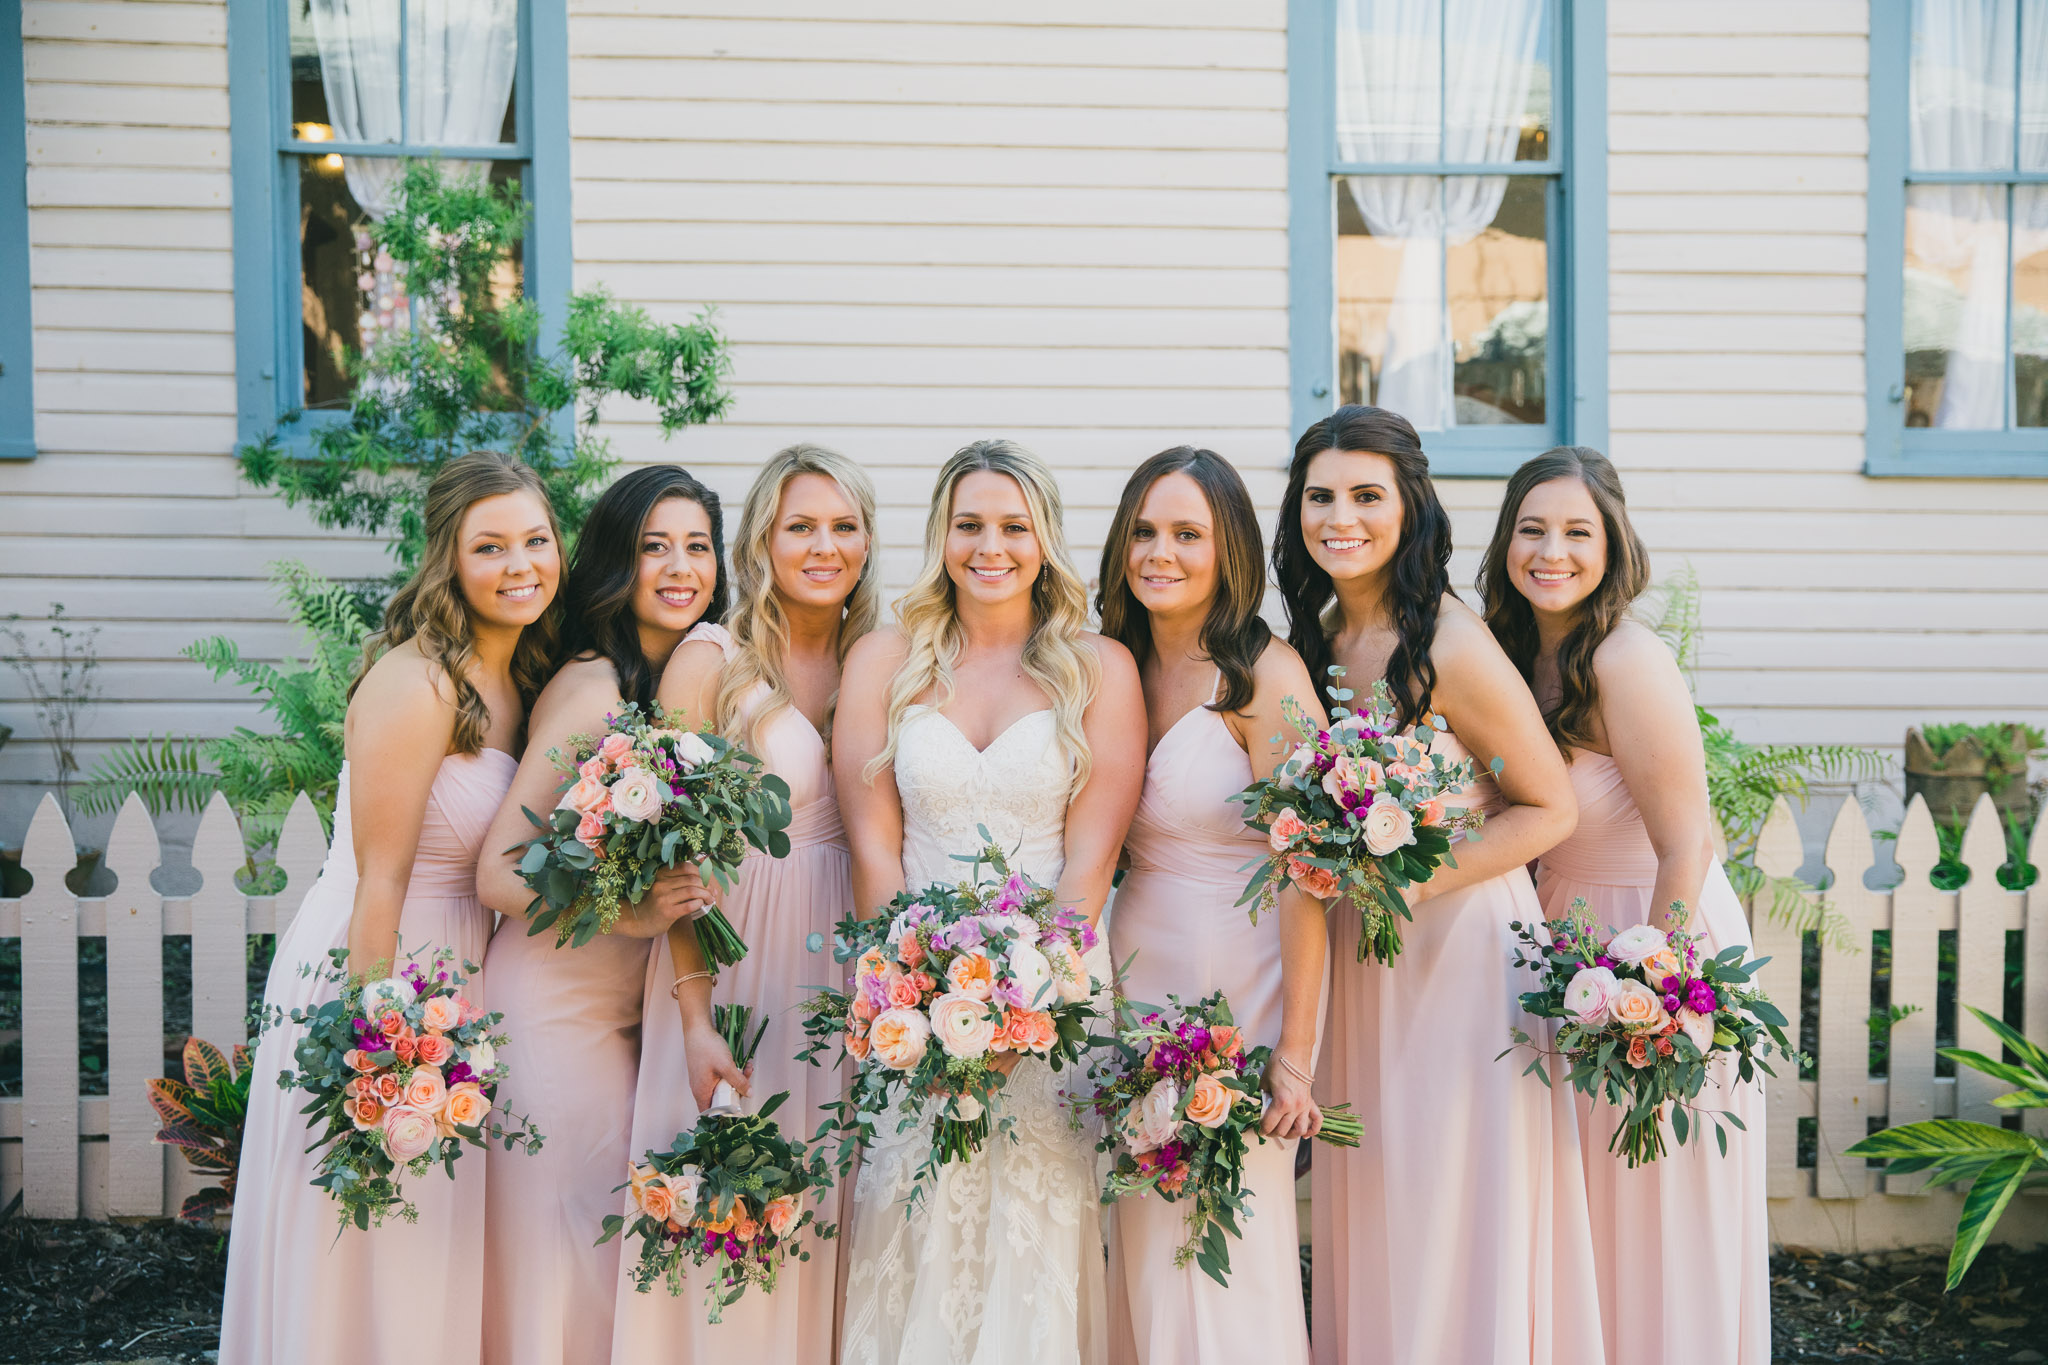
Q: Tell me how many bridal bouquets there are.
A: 7